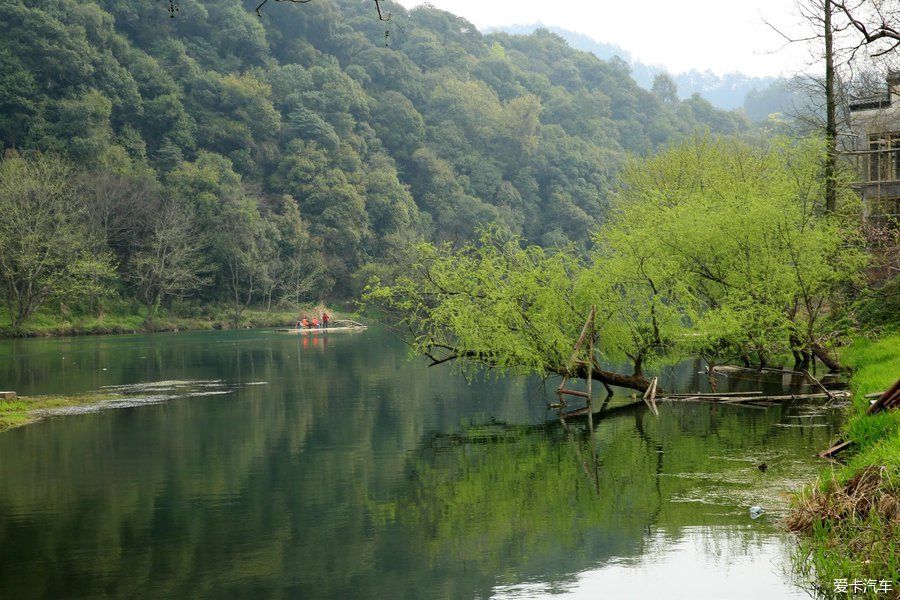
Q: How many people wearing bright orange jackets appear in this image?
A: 2